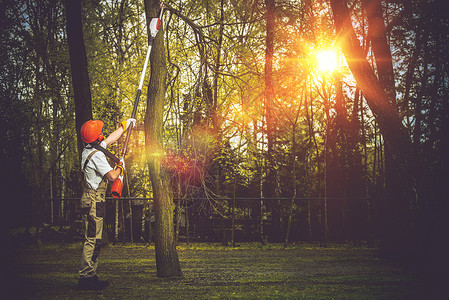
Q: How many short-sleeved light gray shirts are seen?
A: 1